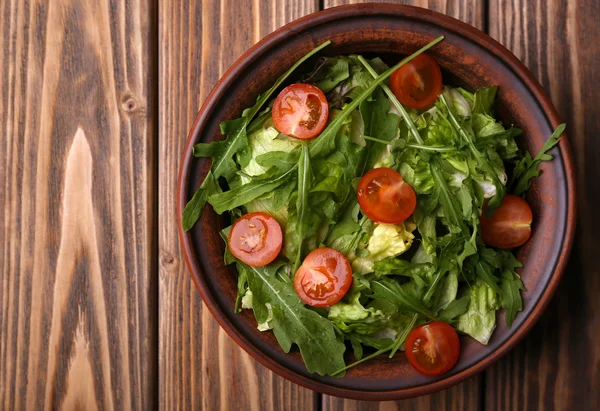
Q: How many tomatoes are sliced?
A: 7